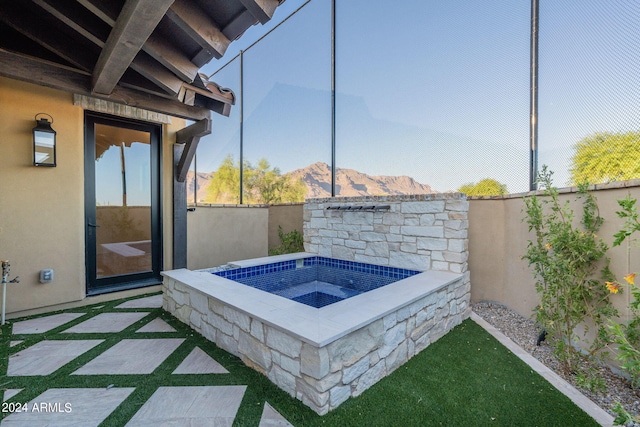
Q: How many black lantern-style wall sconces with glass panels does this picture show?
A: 1